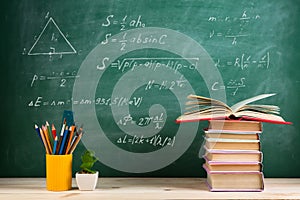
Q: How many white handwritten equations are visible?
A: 12